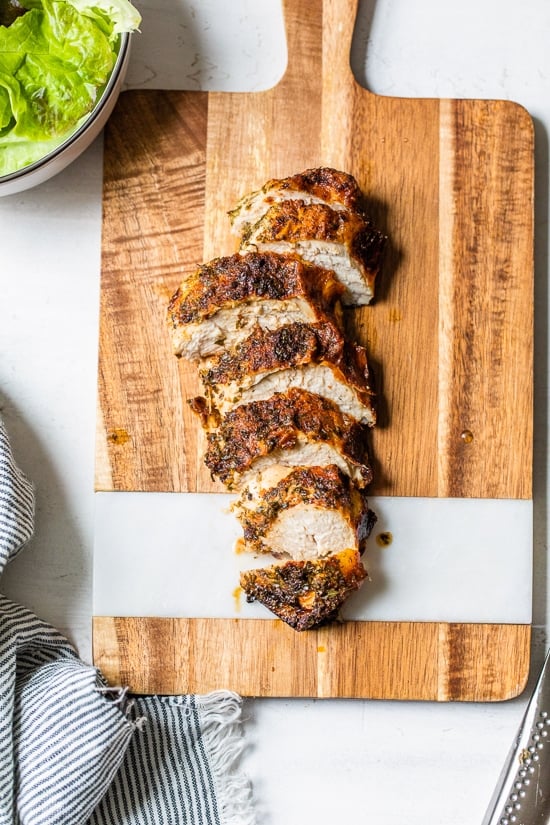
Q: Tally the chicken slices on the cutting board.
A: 7